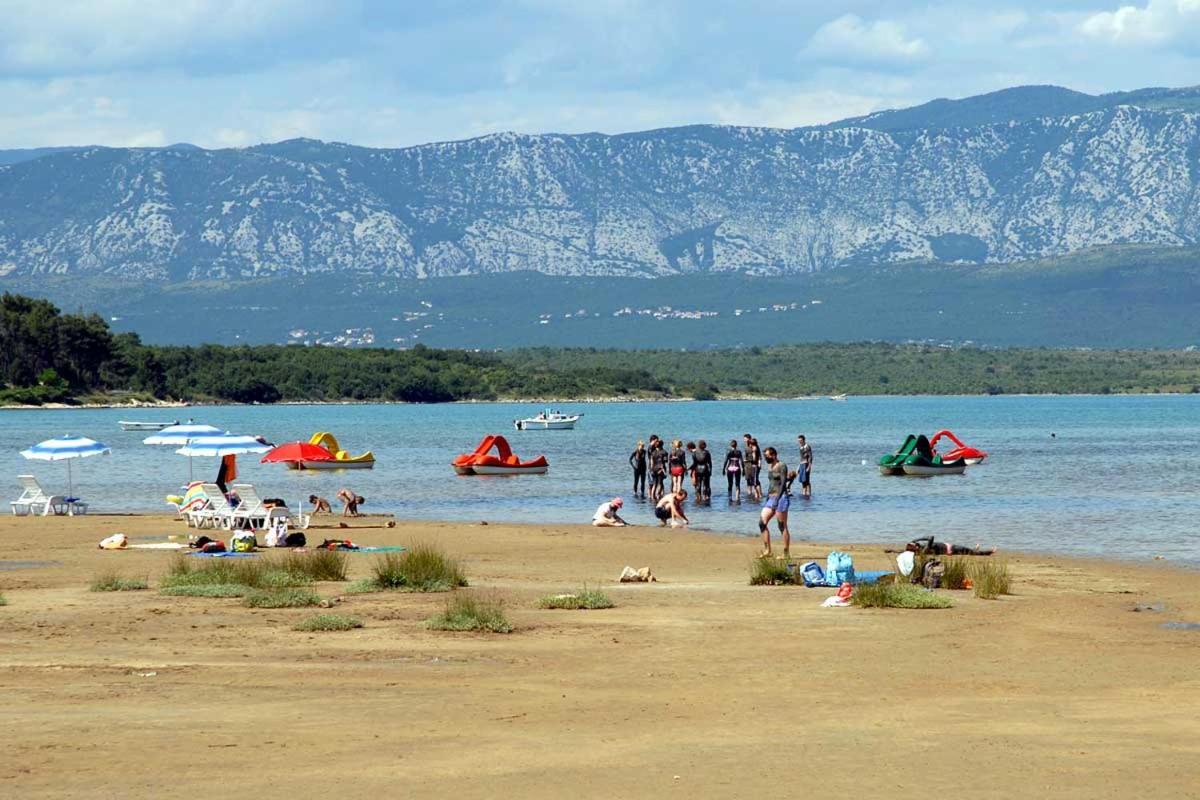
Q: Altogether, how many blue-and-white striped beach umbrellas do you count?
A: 3